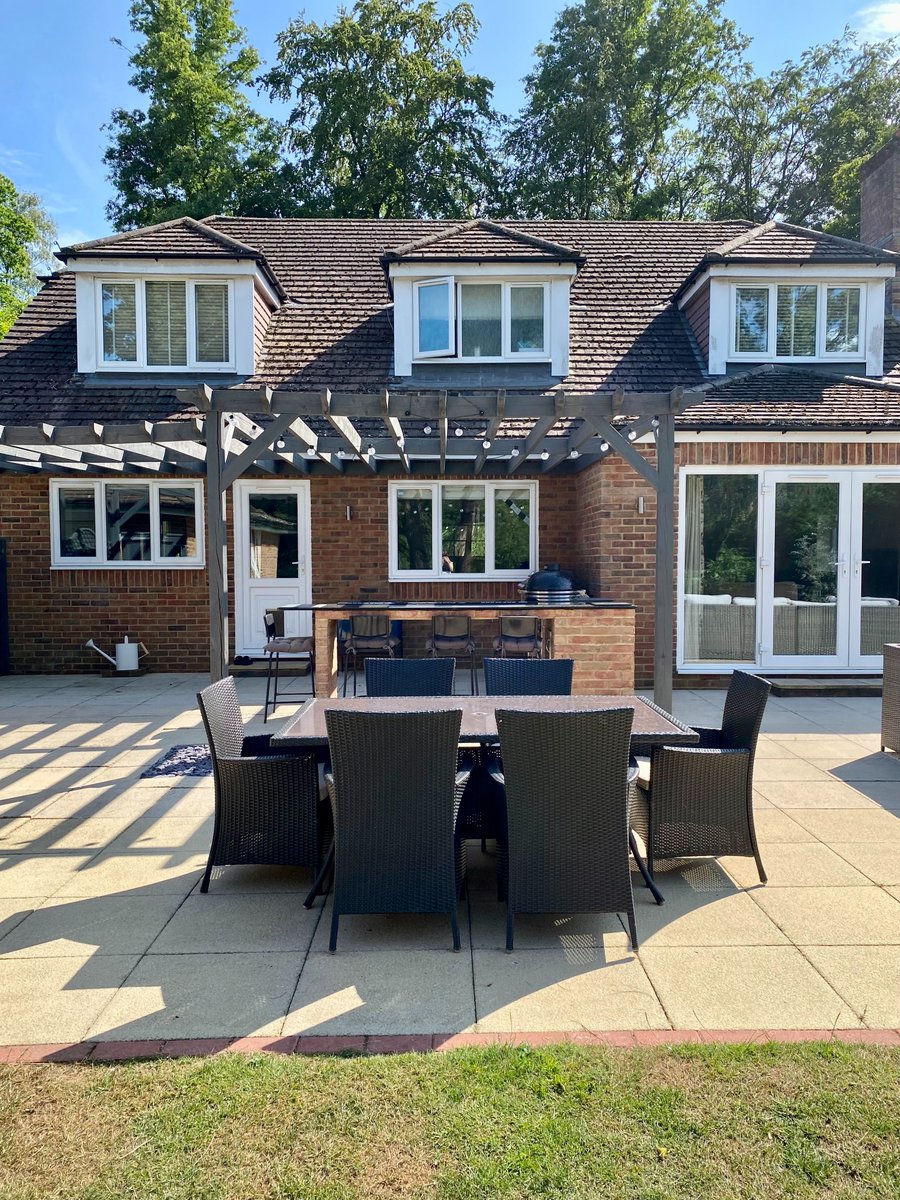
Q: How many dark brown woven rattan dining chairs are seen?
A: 6